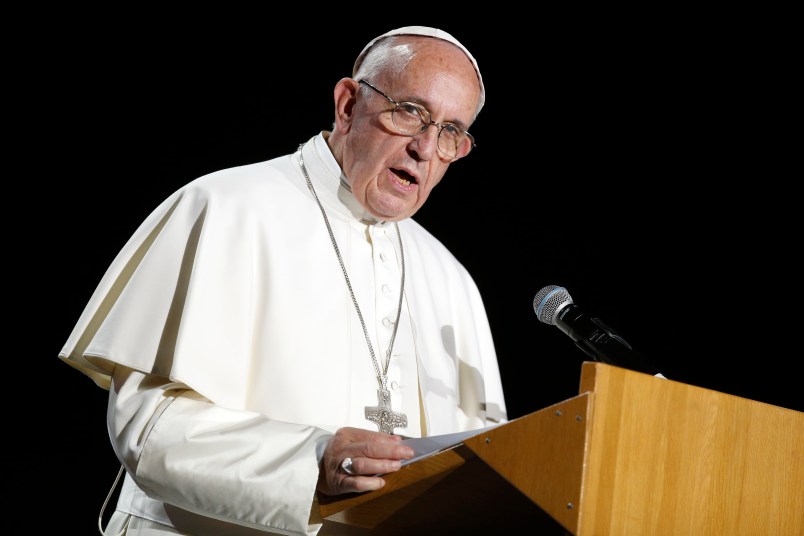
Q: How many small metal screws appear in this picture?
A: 4